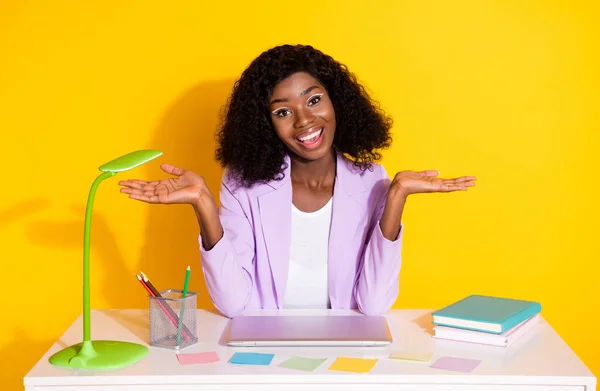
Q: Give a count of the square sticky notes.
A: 6